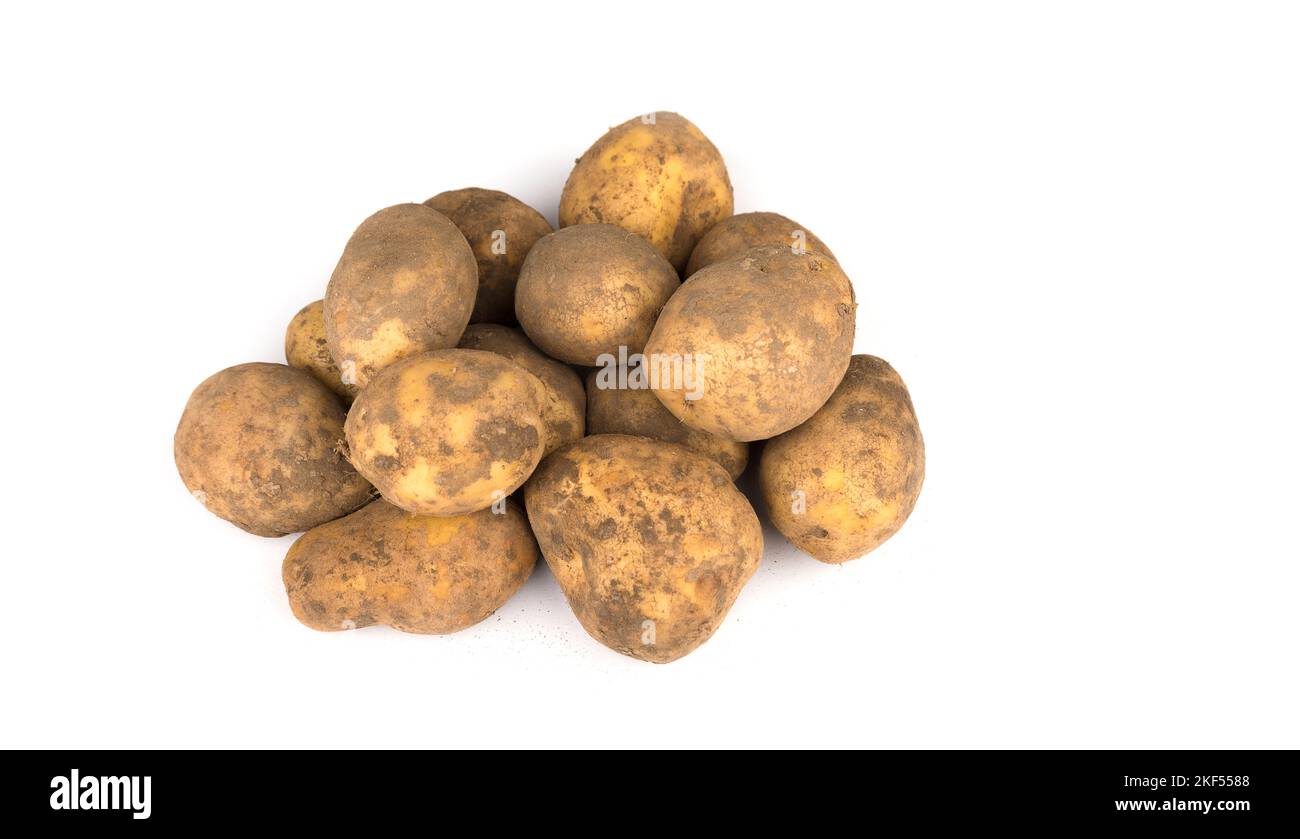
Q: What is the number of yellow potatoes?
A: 14